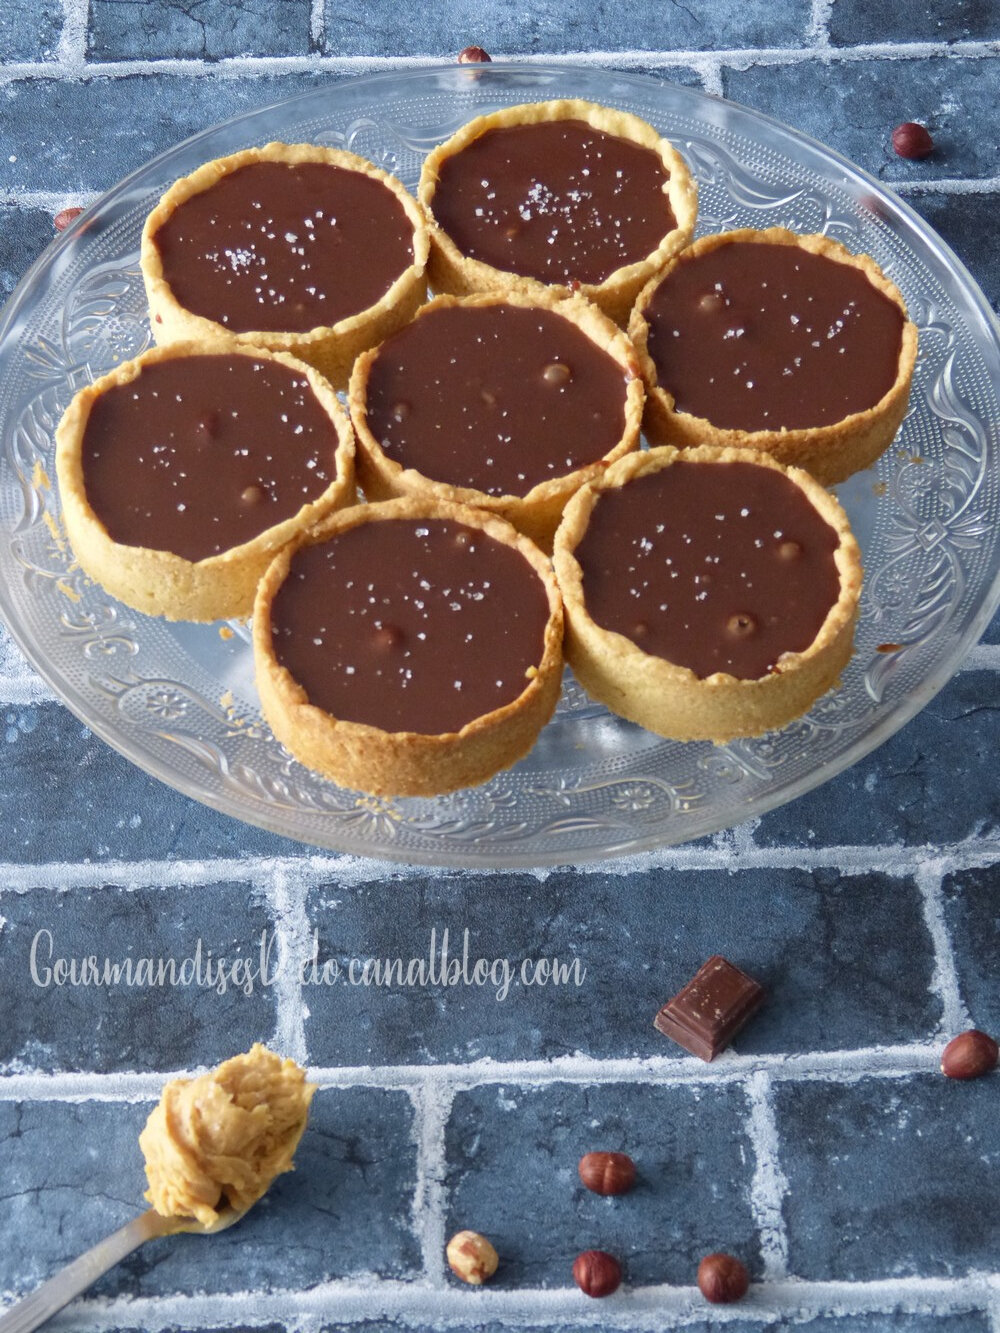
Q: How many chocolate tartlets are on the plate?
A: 7